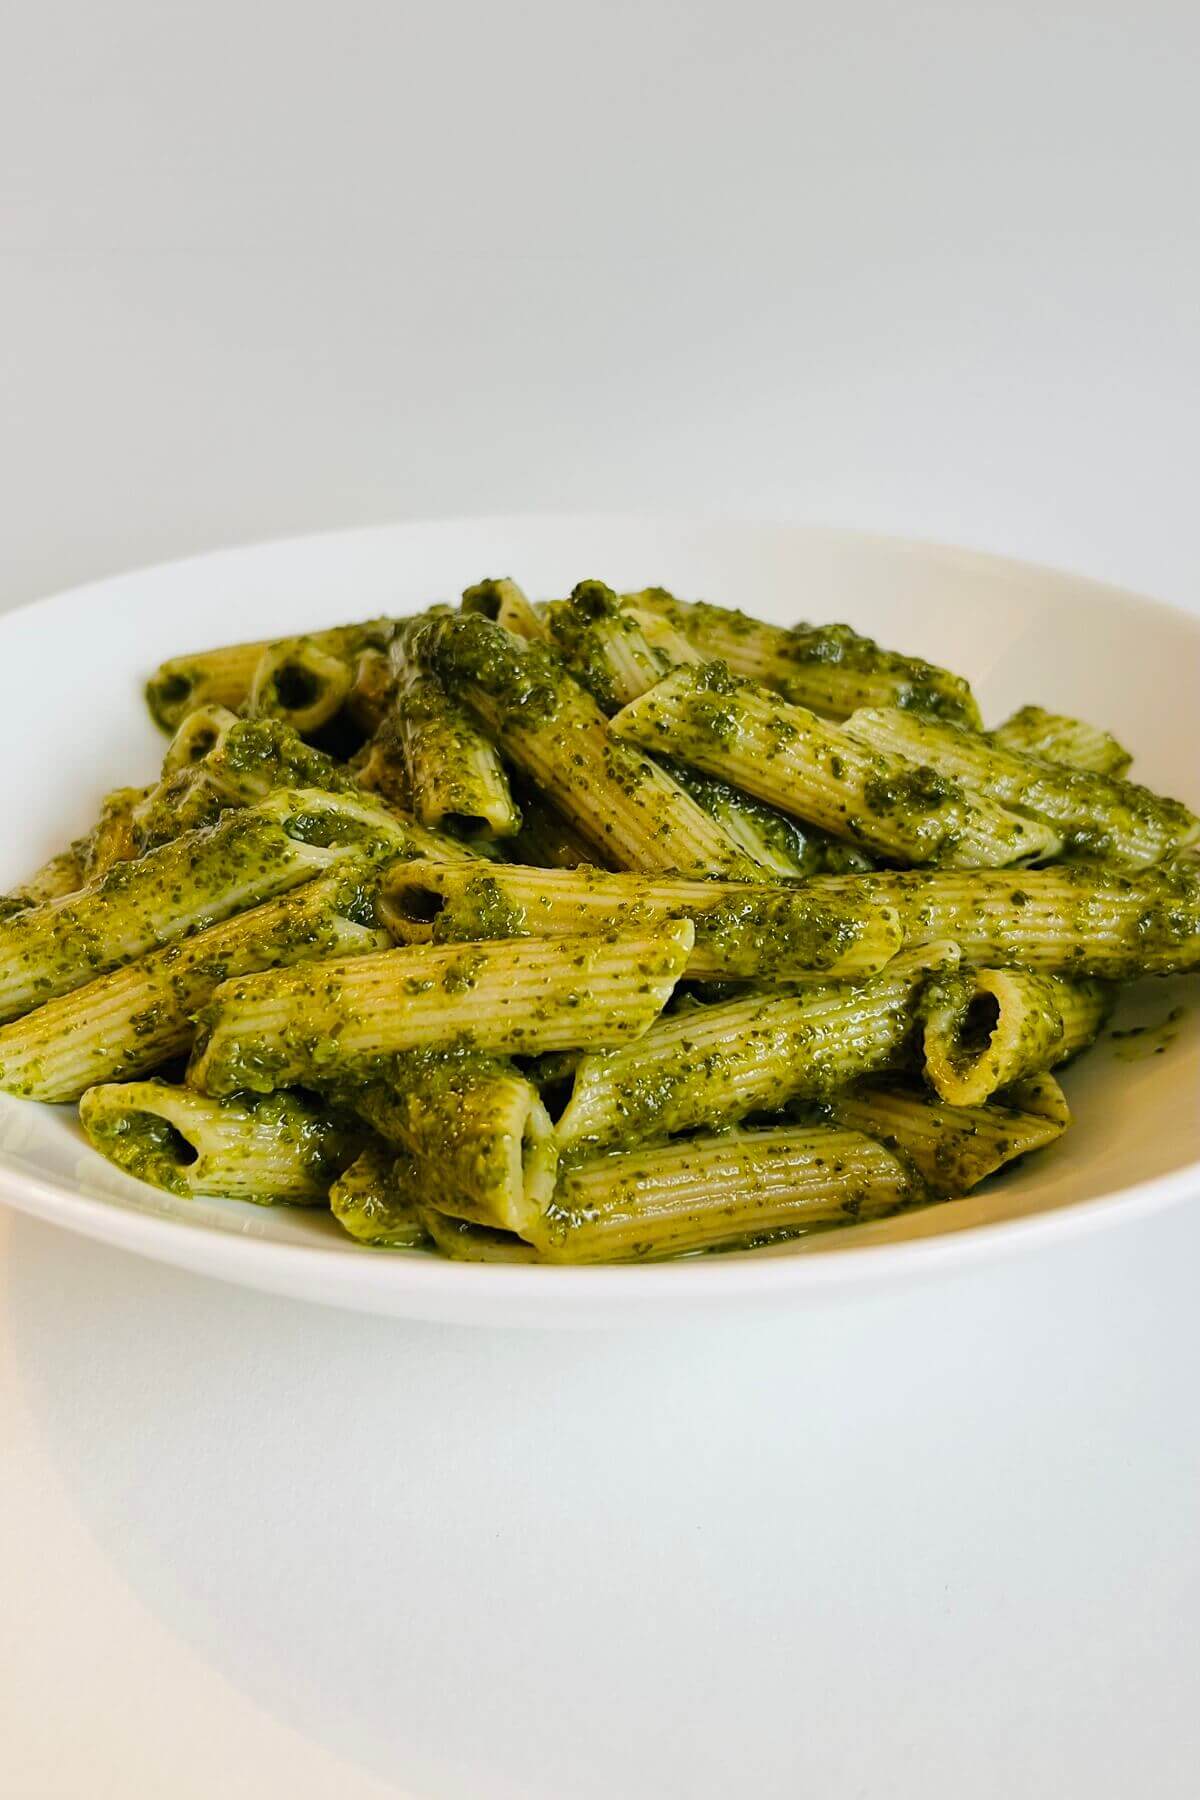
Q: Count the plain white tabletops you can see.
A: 1